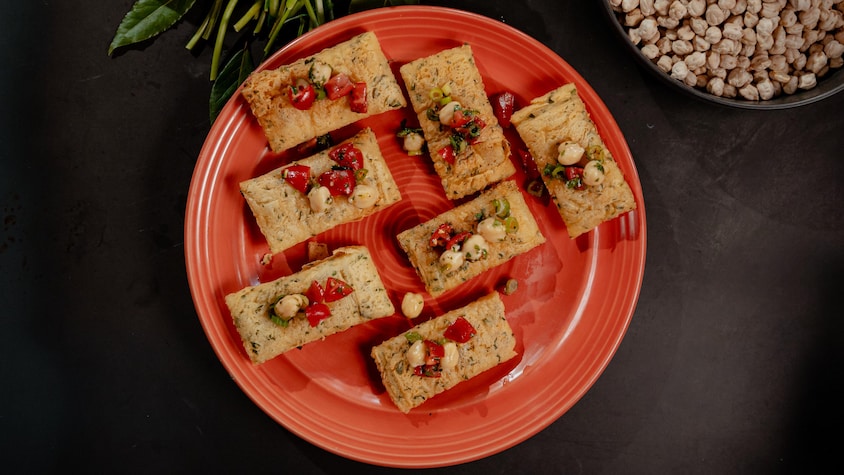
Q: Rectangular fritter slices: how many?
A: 7